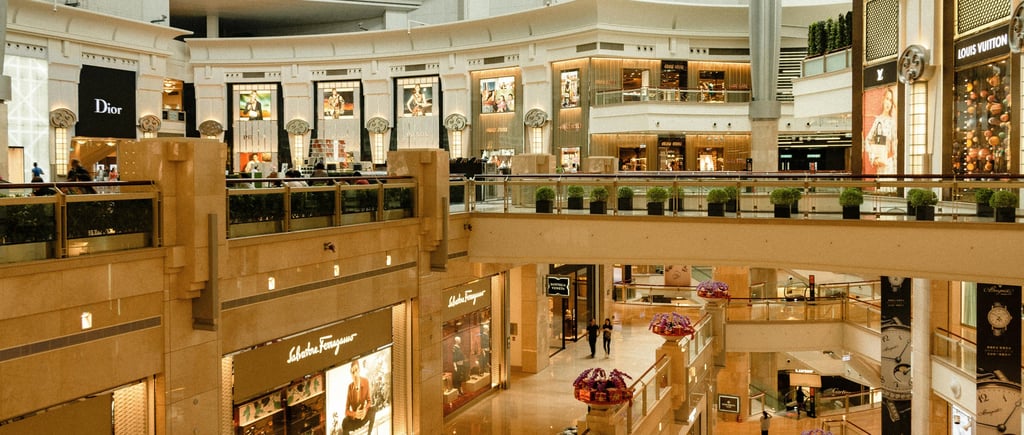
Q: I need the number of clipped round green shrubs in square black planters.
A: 15